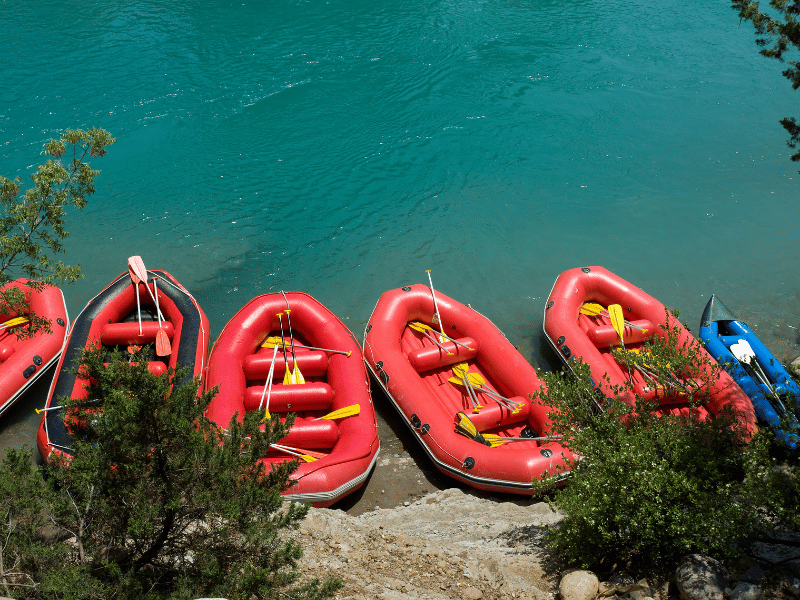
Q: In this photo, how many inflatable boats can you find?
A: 6